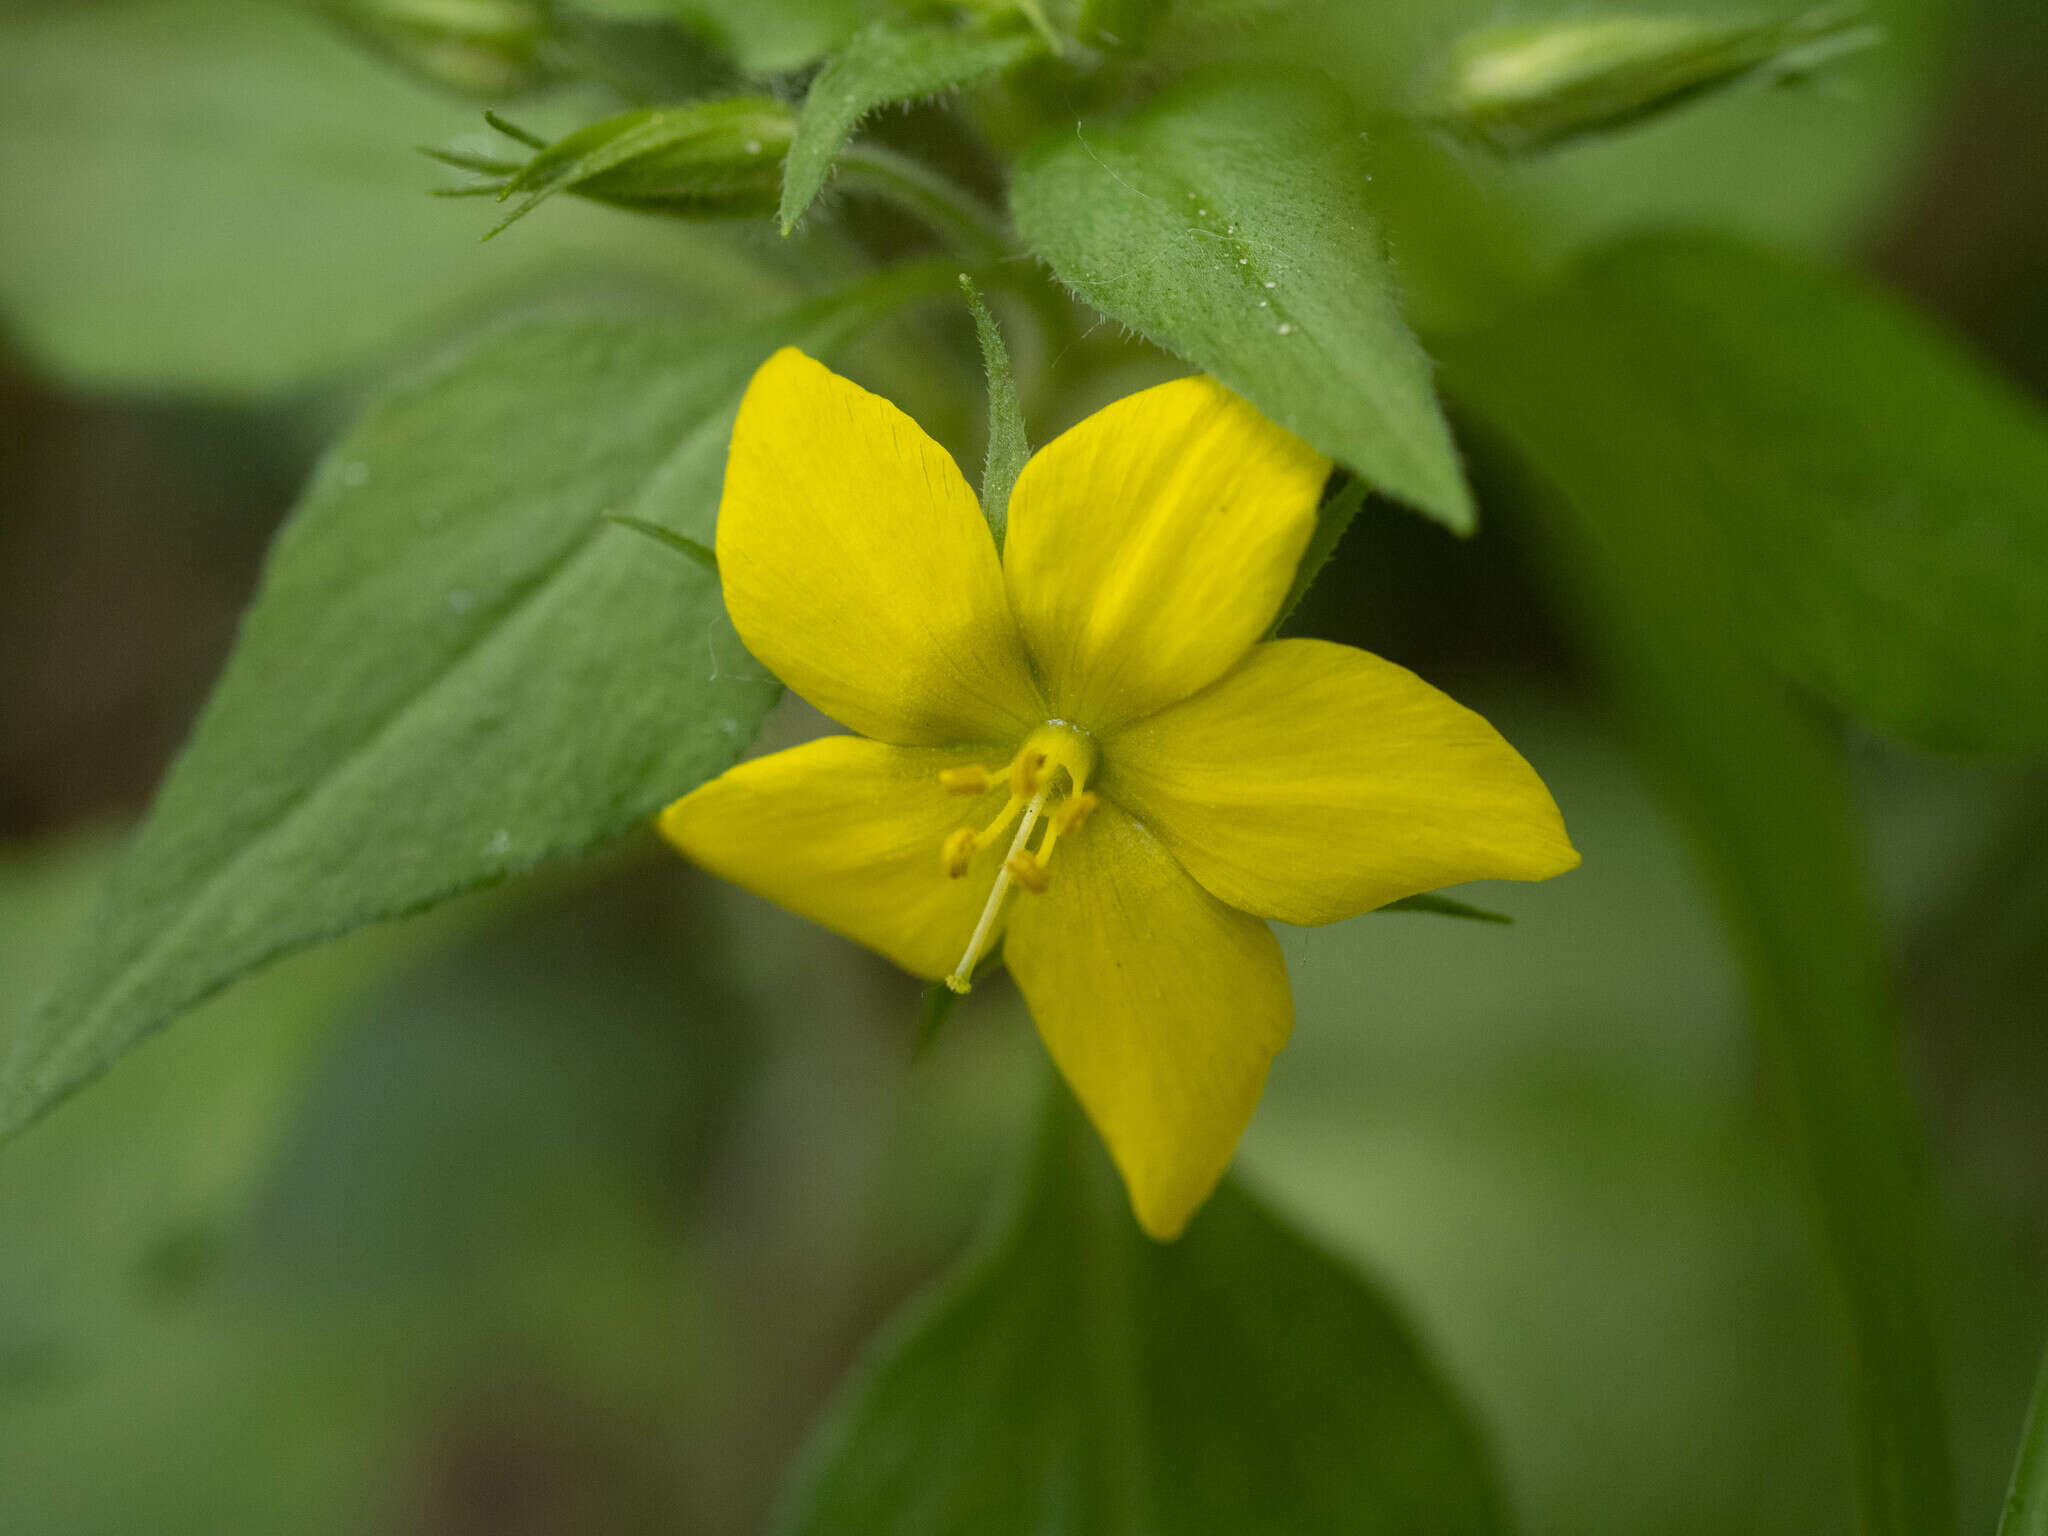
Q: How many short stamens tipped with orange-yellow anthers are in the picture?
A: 5